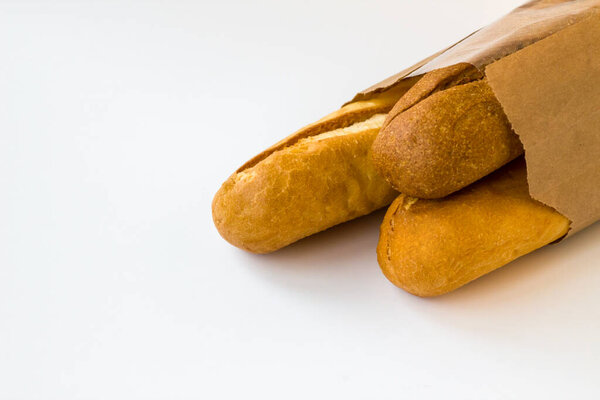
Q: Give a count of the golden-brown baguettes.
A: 3